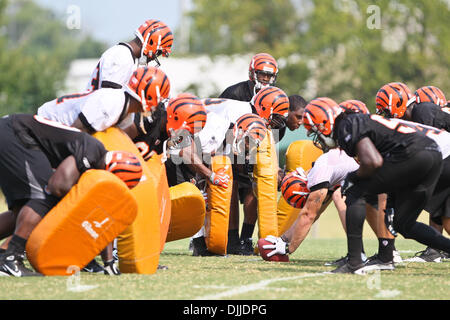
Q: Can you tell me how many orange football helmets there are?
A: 12